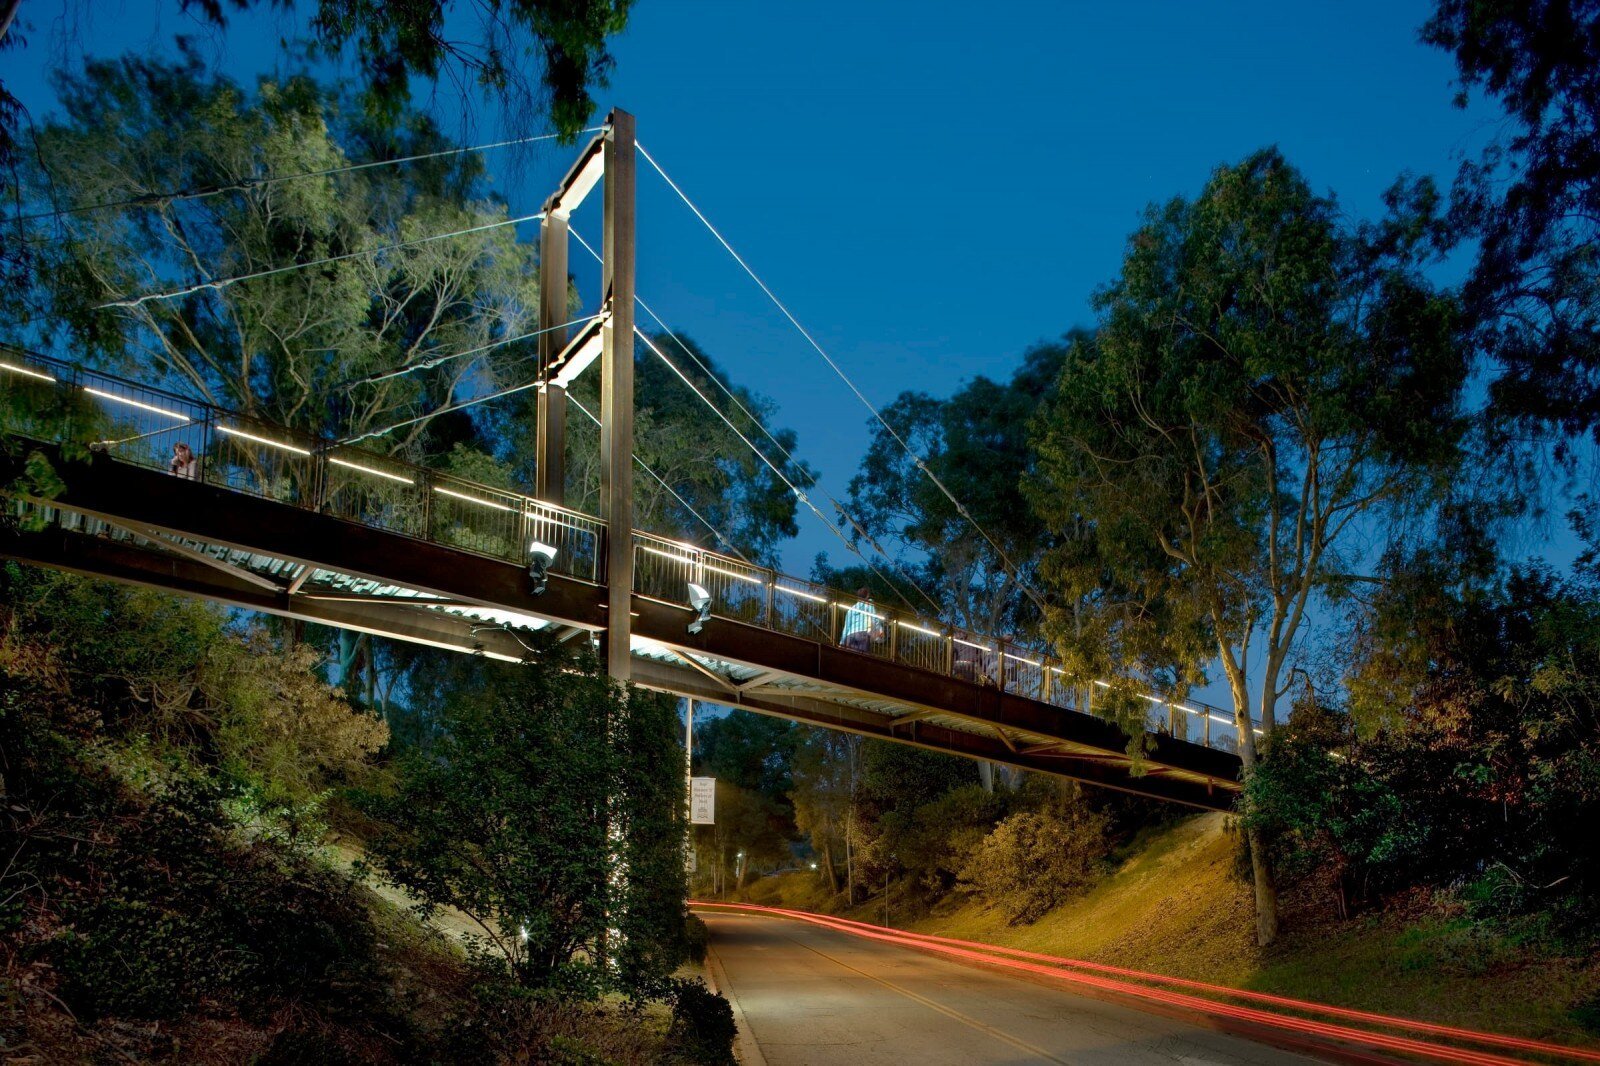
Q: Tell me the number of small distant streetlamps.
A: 2